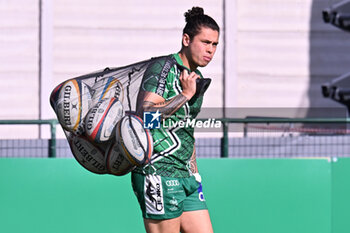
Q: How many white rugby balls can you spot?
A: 6